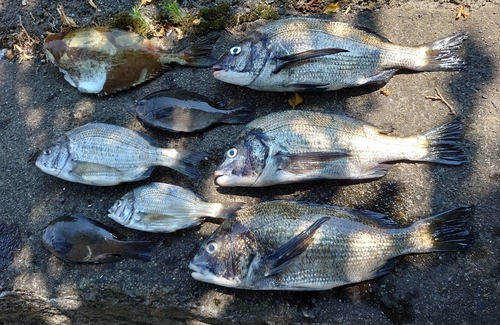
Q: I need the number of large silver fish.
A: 3